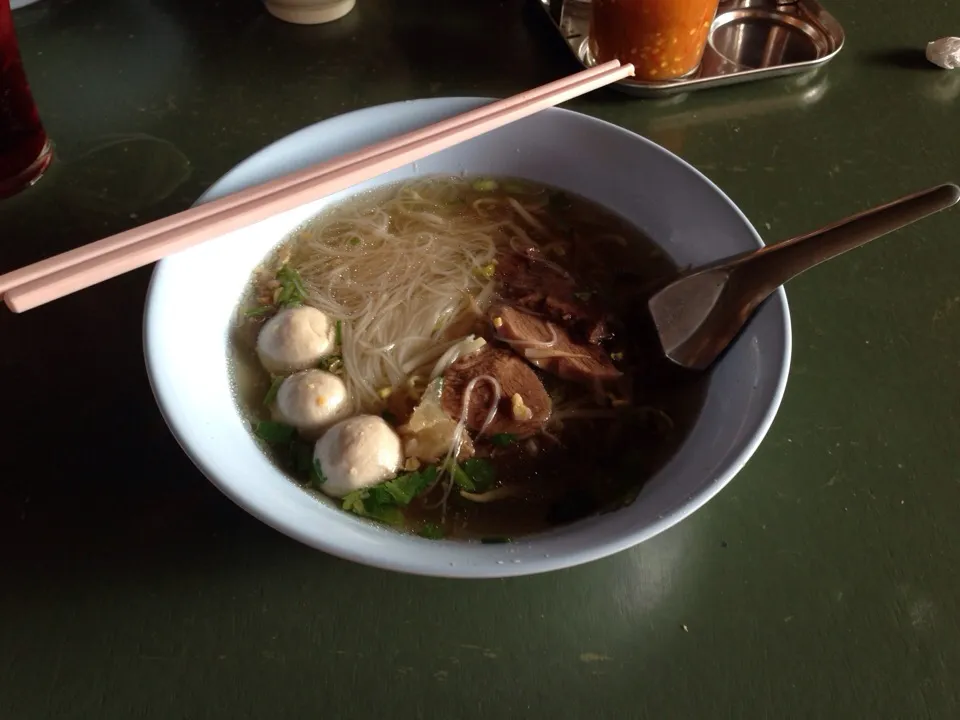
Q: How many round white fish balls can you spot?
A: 3